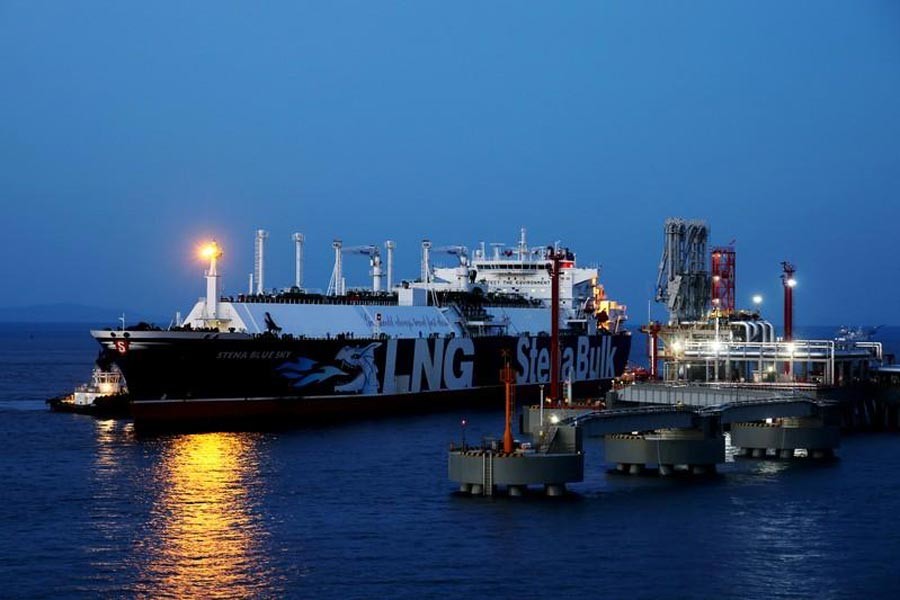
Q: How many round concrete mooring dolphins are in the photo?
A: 3